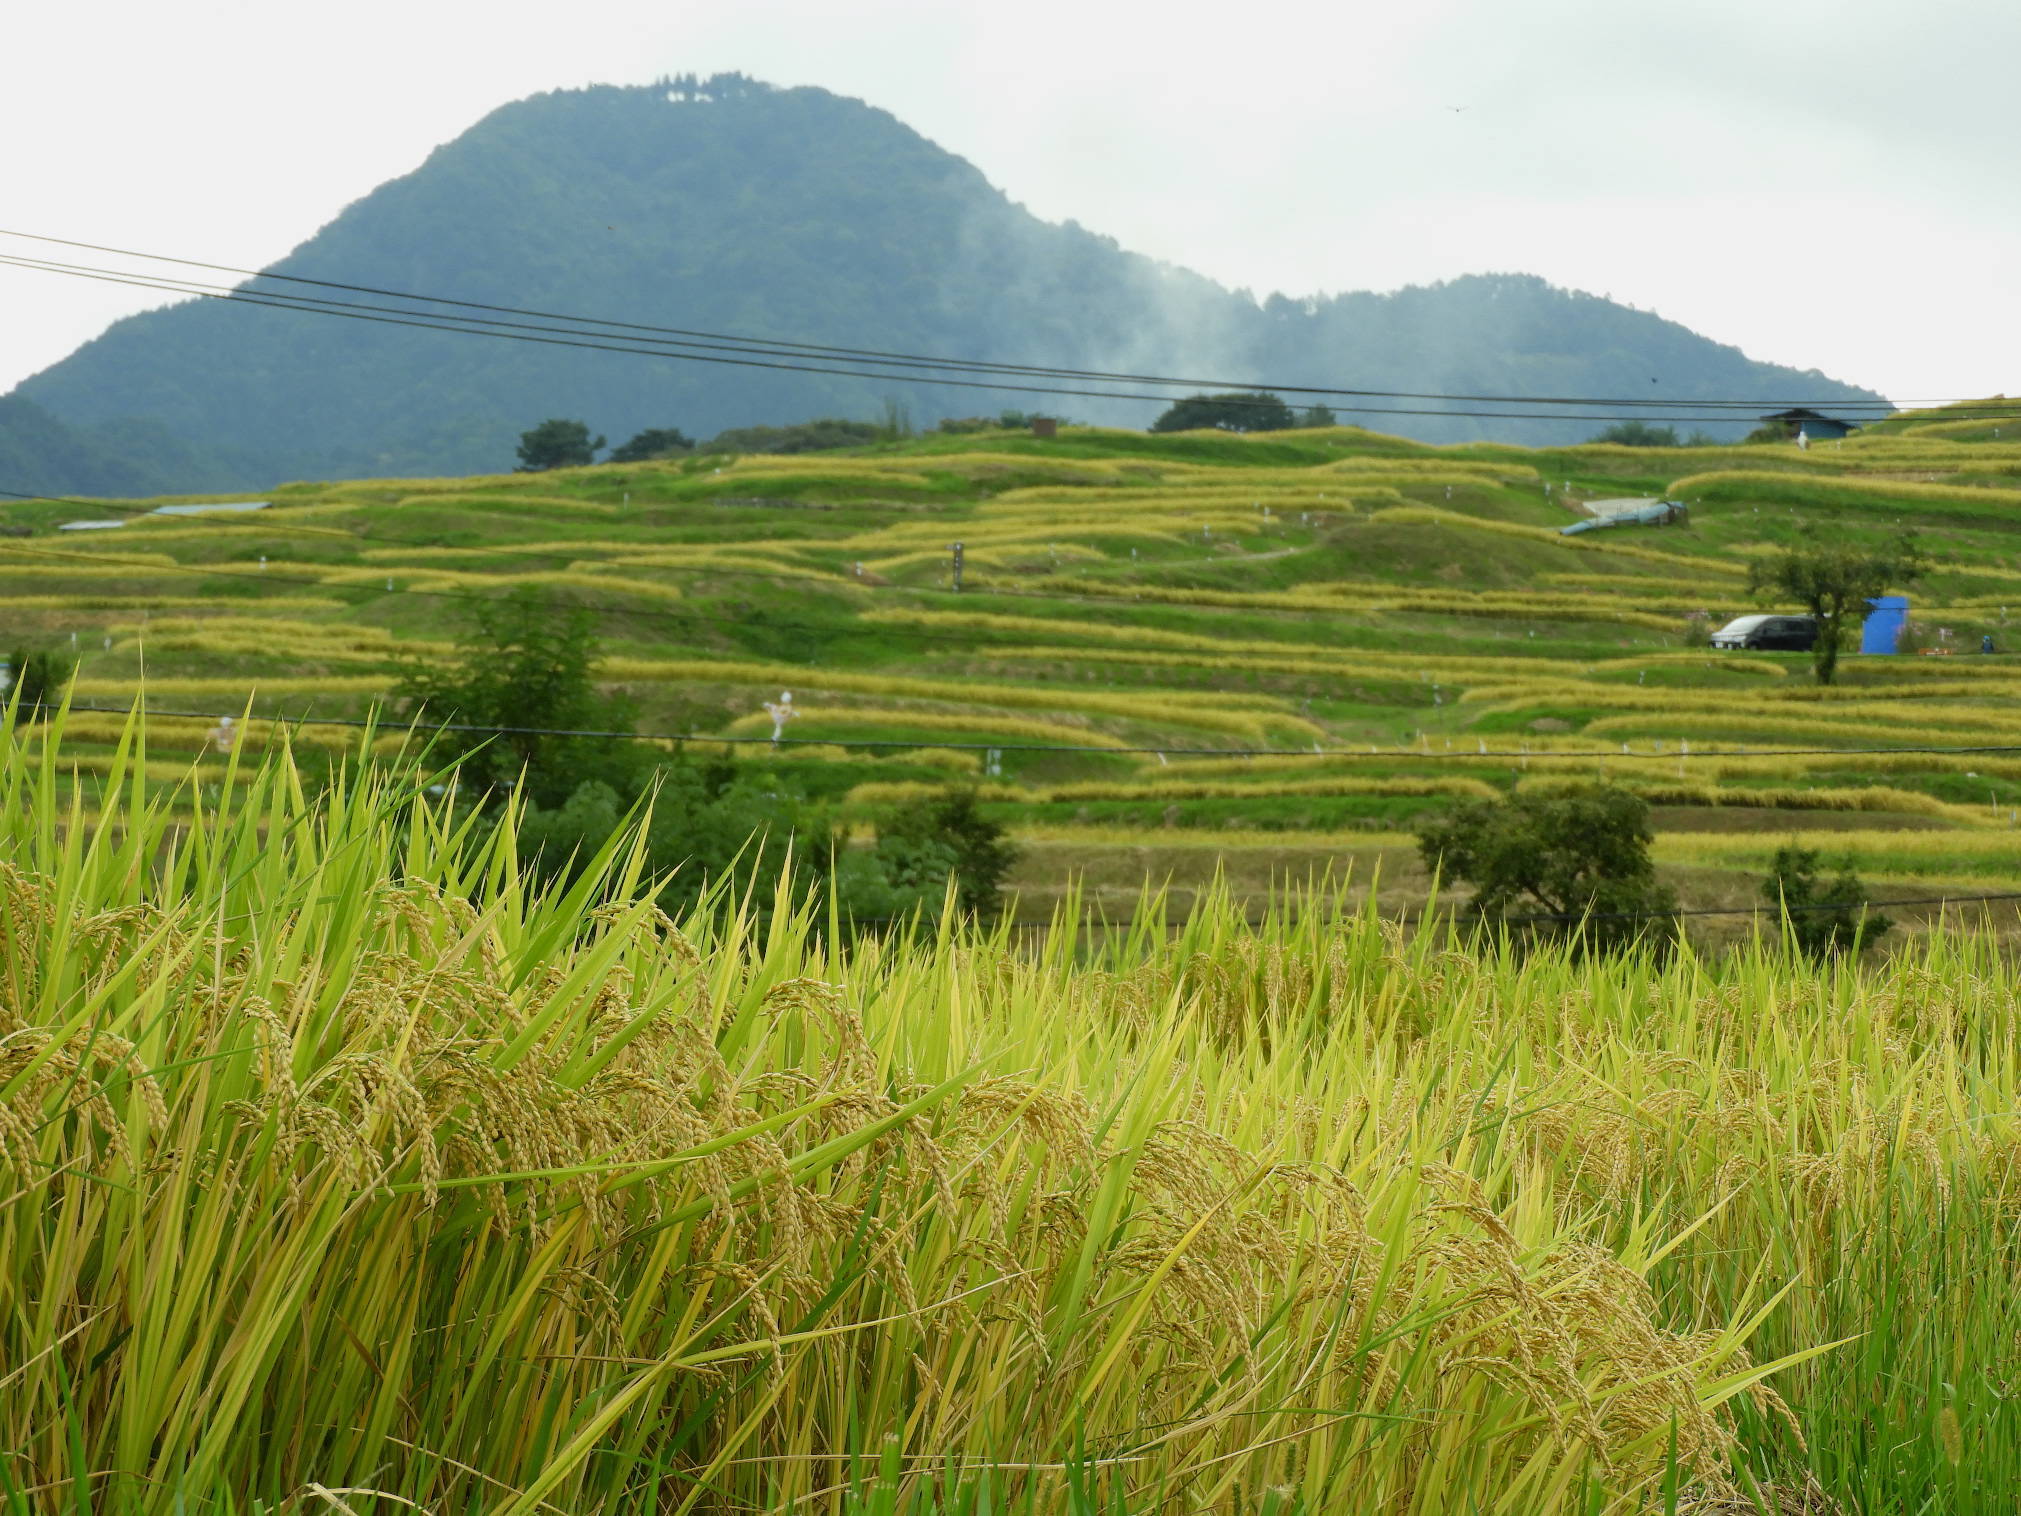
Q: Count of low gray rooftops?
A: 2